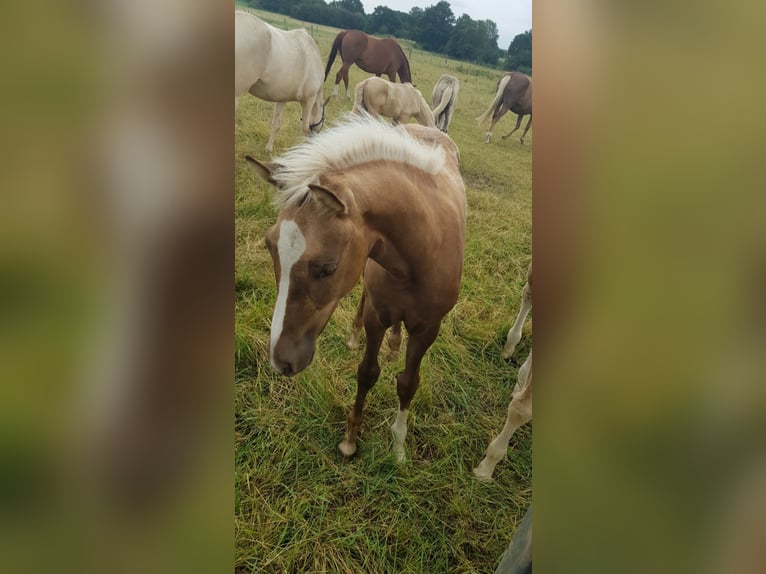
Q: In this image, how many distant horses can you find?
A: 5